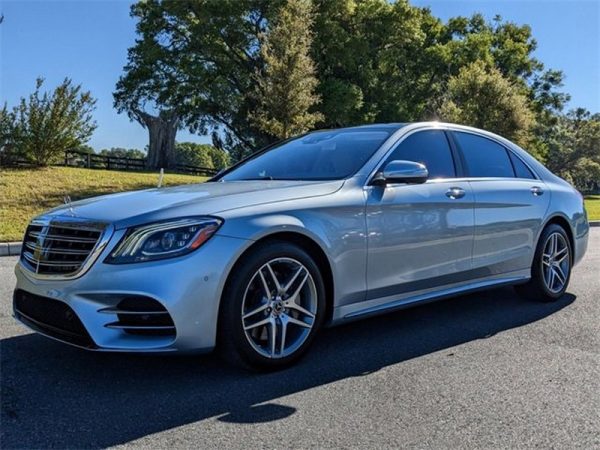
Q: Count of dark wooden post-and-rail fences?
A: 1